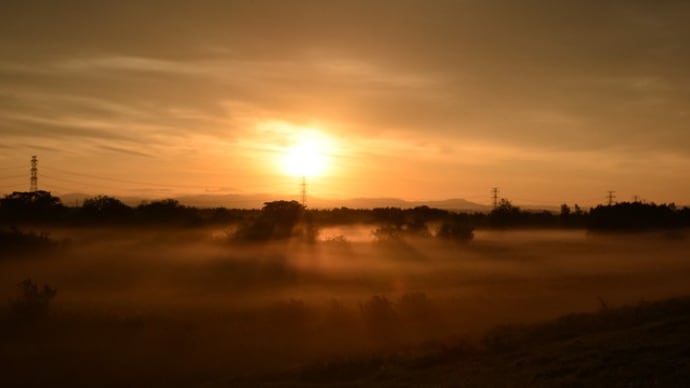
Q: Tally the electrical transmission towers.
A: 4